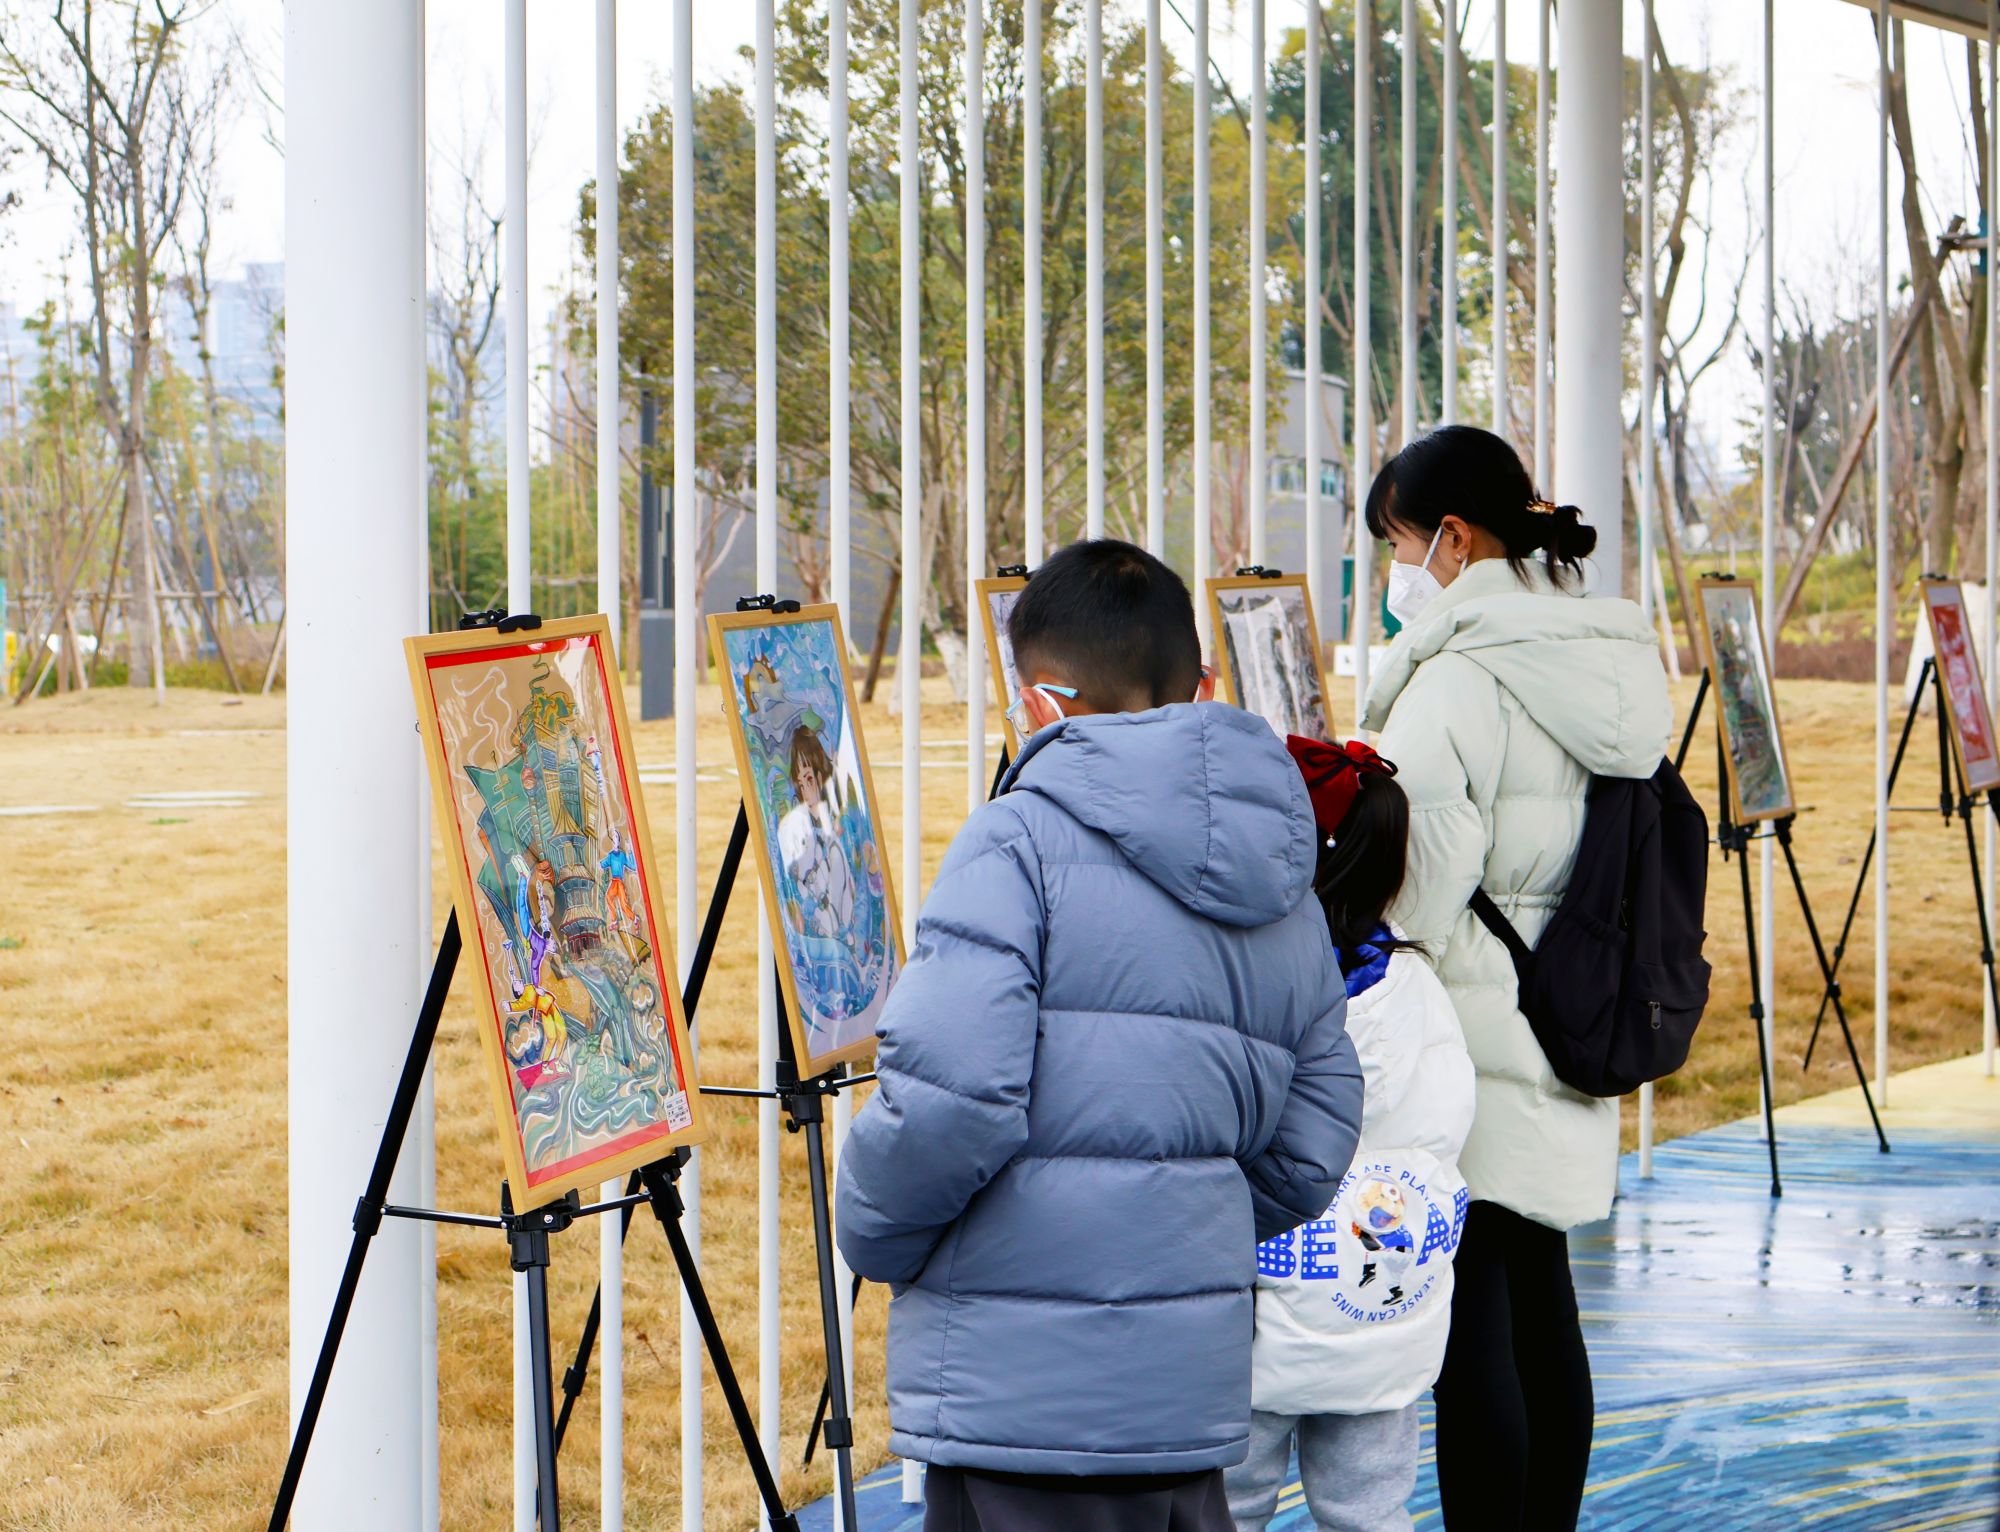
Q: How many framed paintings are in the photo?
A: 6